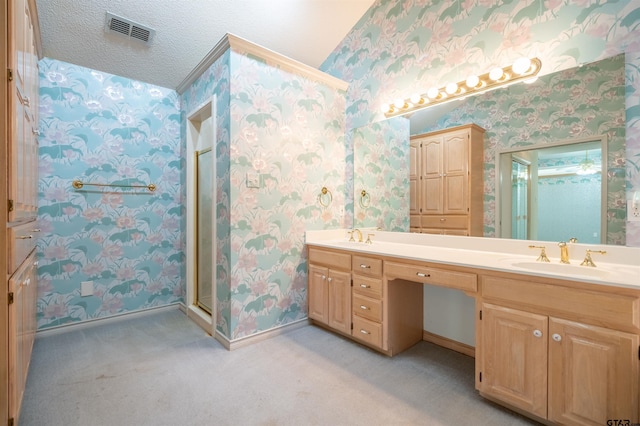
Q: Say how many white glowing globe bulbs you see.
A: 8